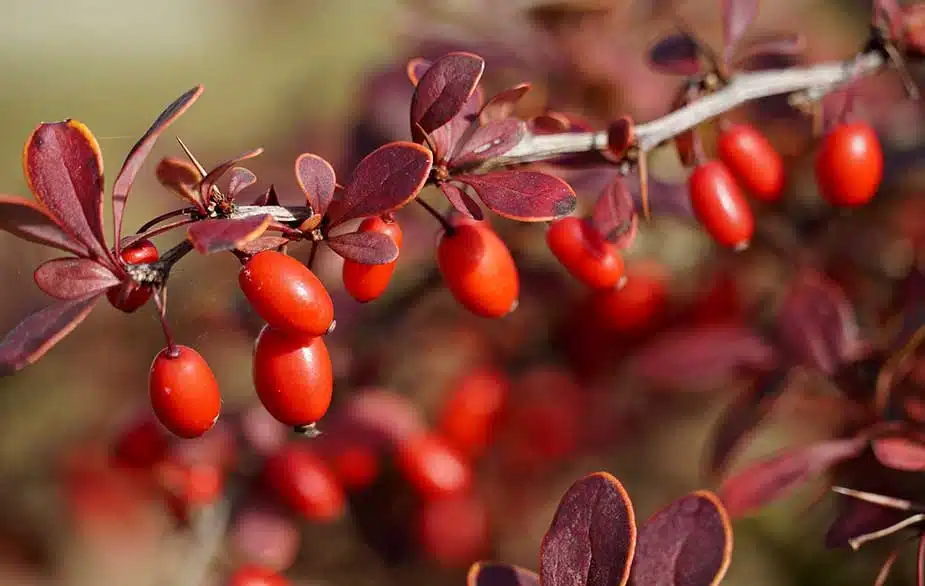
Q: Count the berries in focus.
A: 10